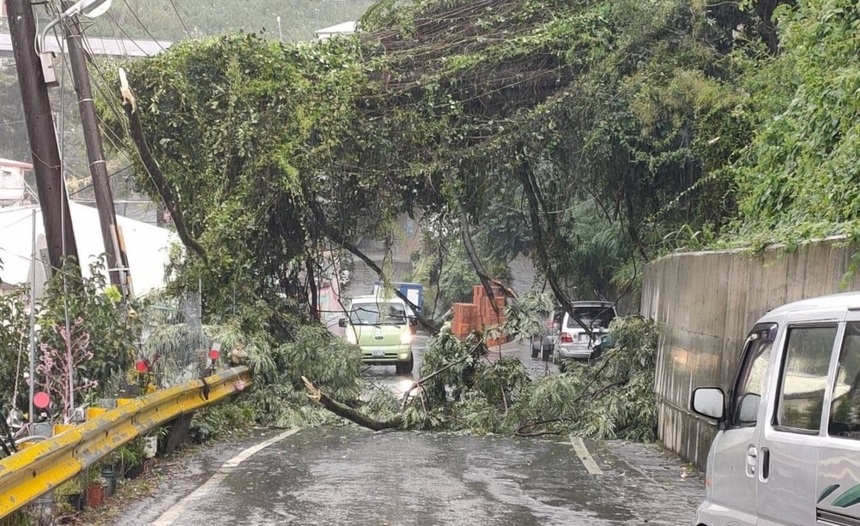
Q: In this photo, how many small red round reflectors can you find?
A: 3